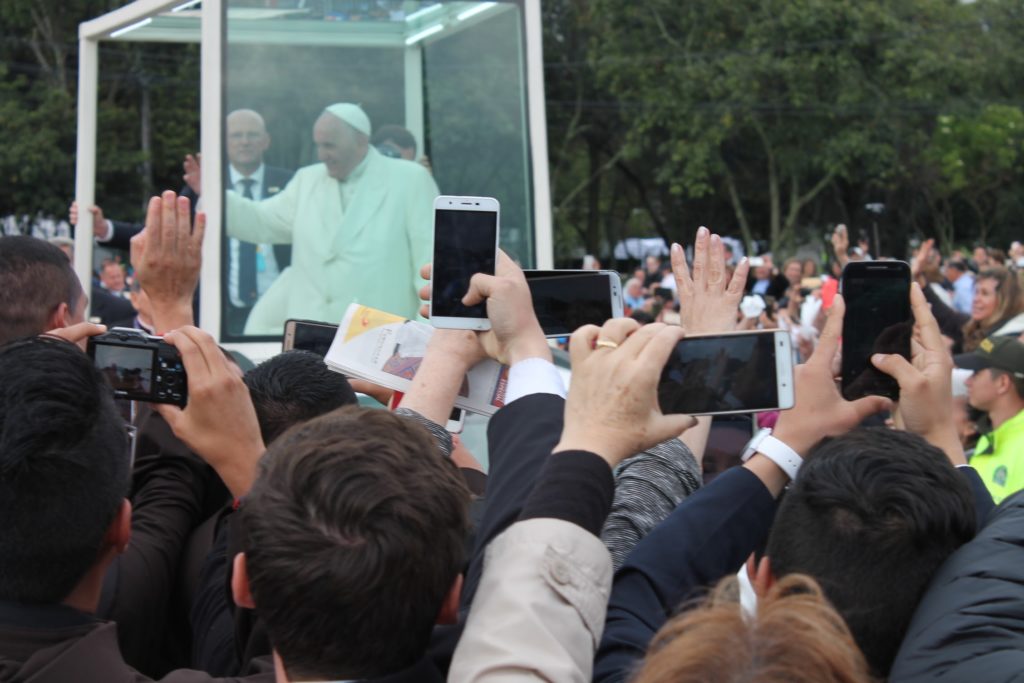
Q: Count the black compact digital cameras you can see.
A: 1